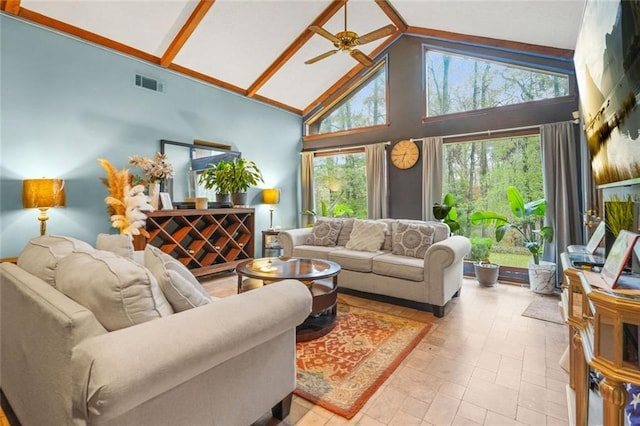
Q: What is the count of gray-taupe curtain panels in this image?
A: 4